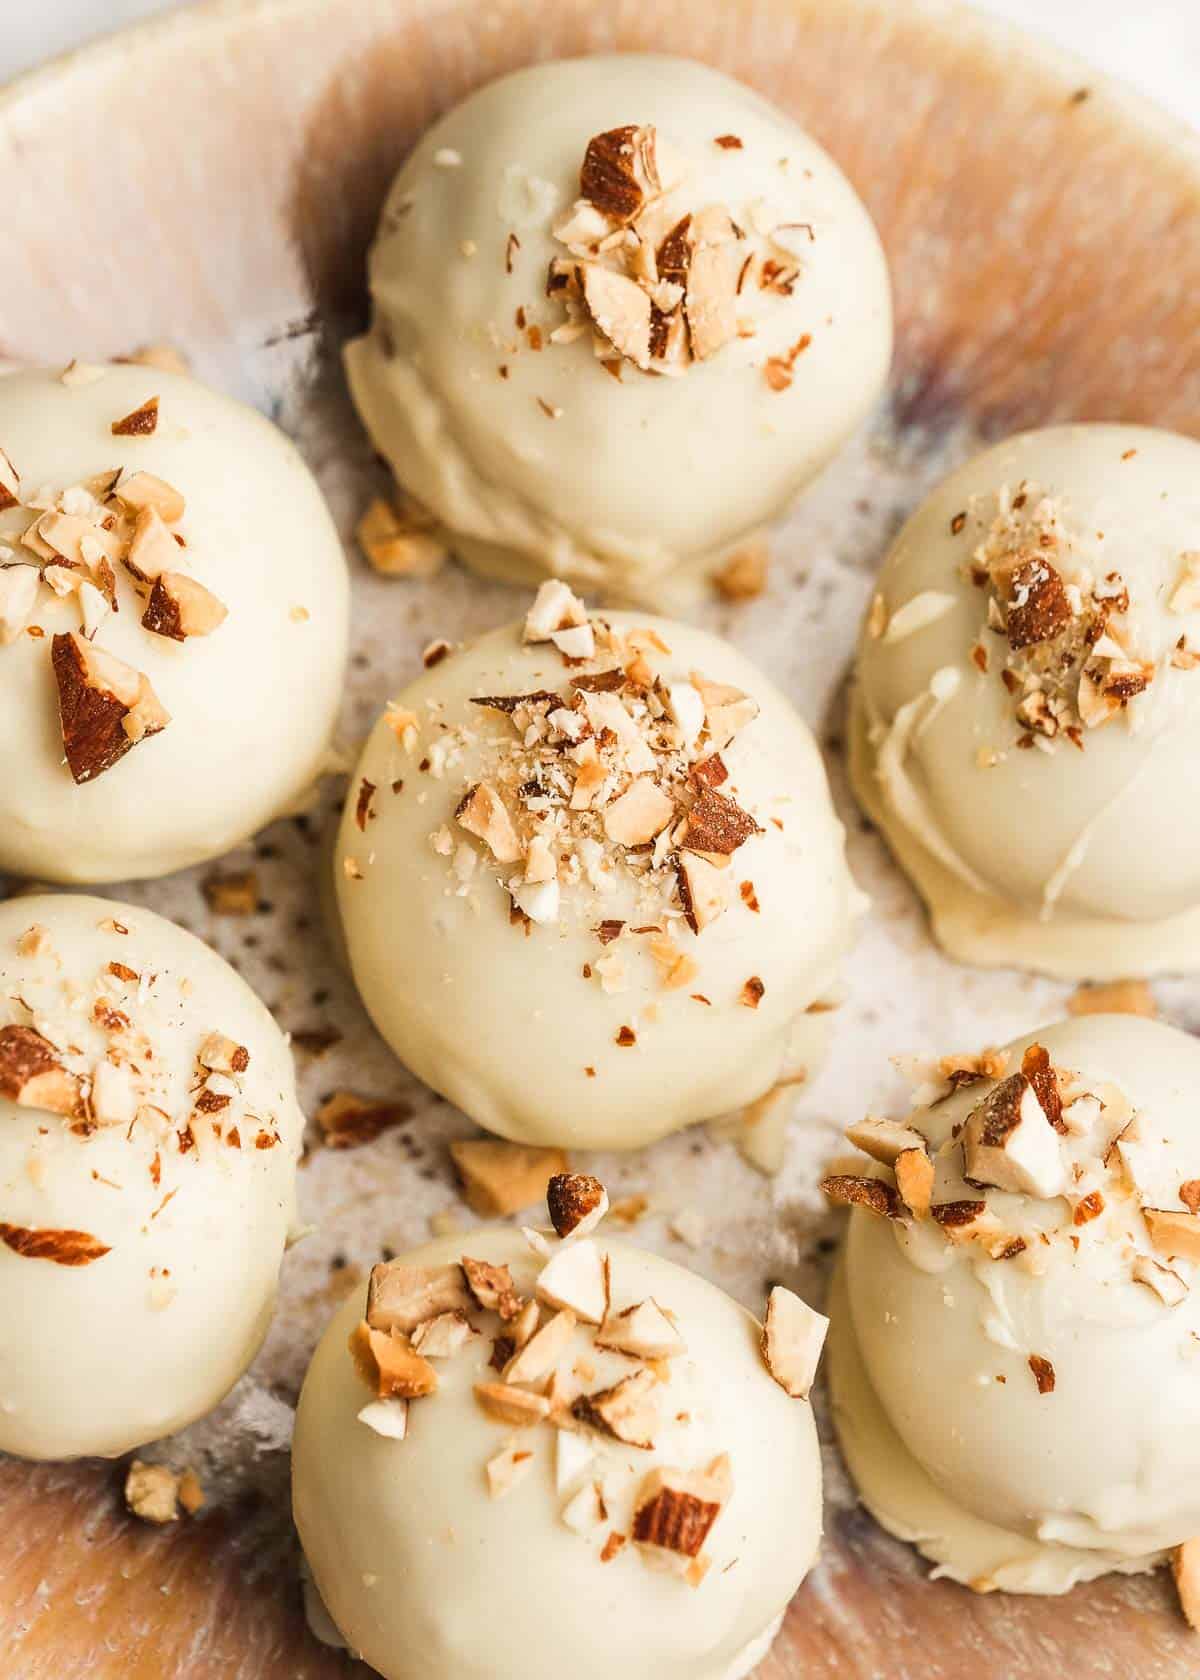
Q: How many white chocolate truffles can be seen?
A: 7